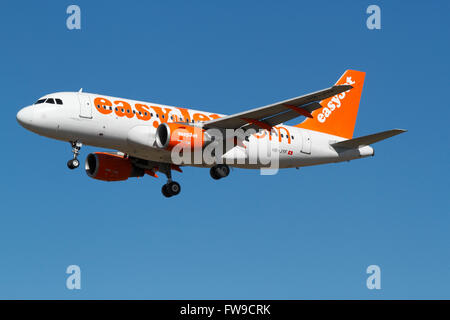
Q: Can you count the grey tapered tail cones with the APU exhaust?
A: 1